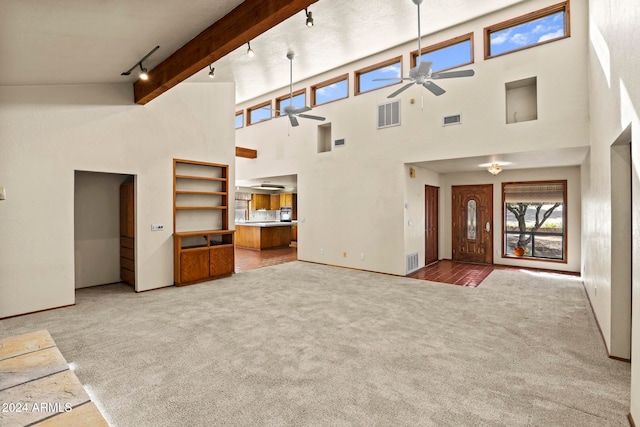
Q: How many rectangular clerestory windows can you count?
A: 7